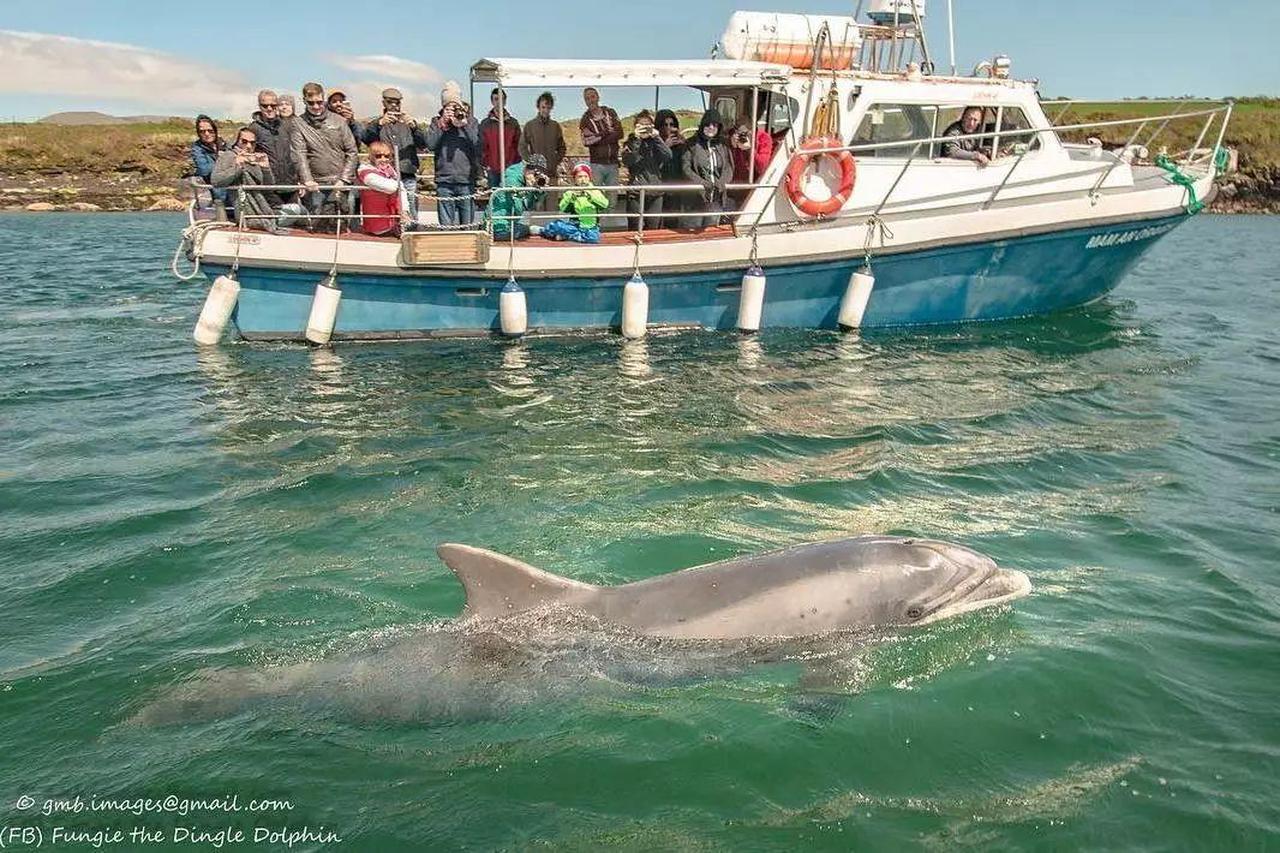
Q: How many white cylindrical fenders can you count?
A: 6